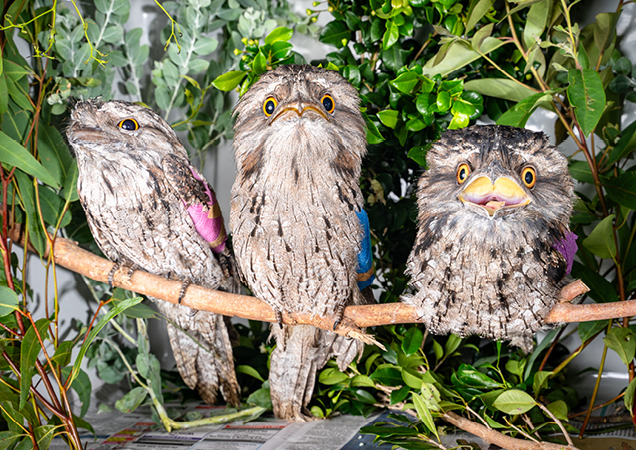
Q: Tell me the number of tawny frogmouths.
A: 3